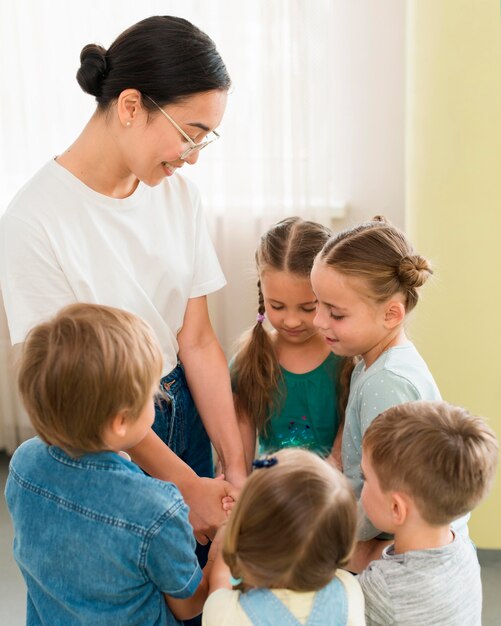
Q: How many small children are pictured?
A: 5